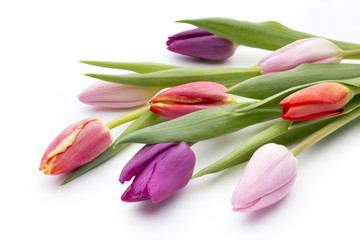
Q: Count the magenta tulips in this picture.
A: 2